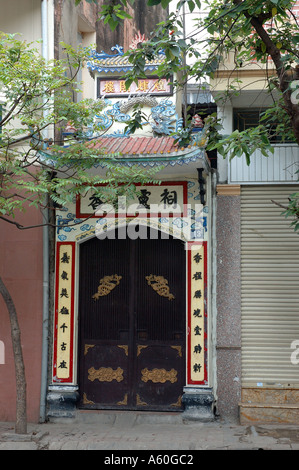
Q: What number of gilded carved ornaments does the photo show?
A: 12